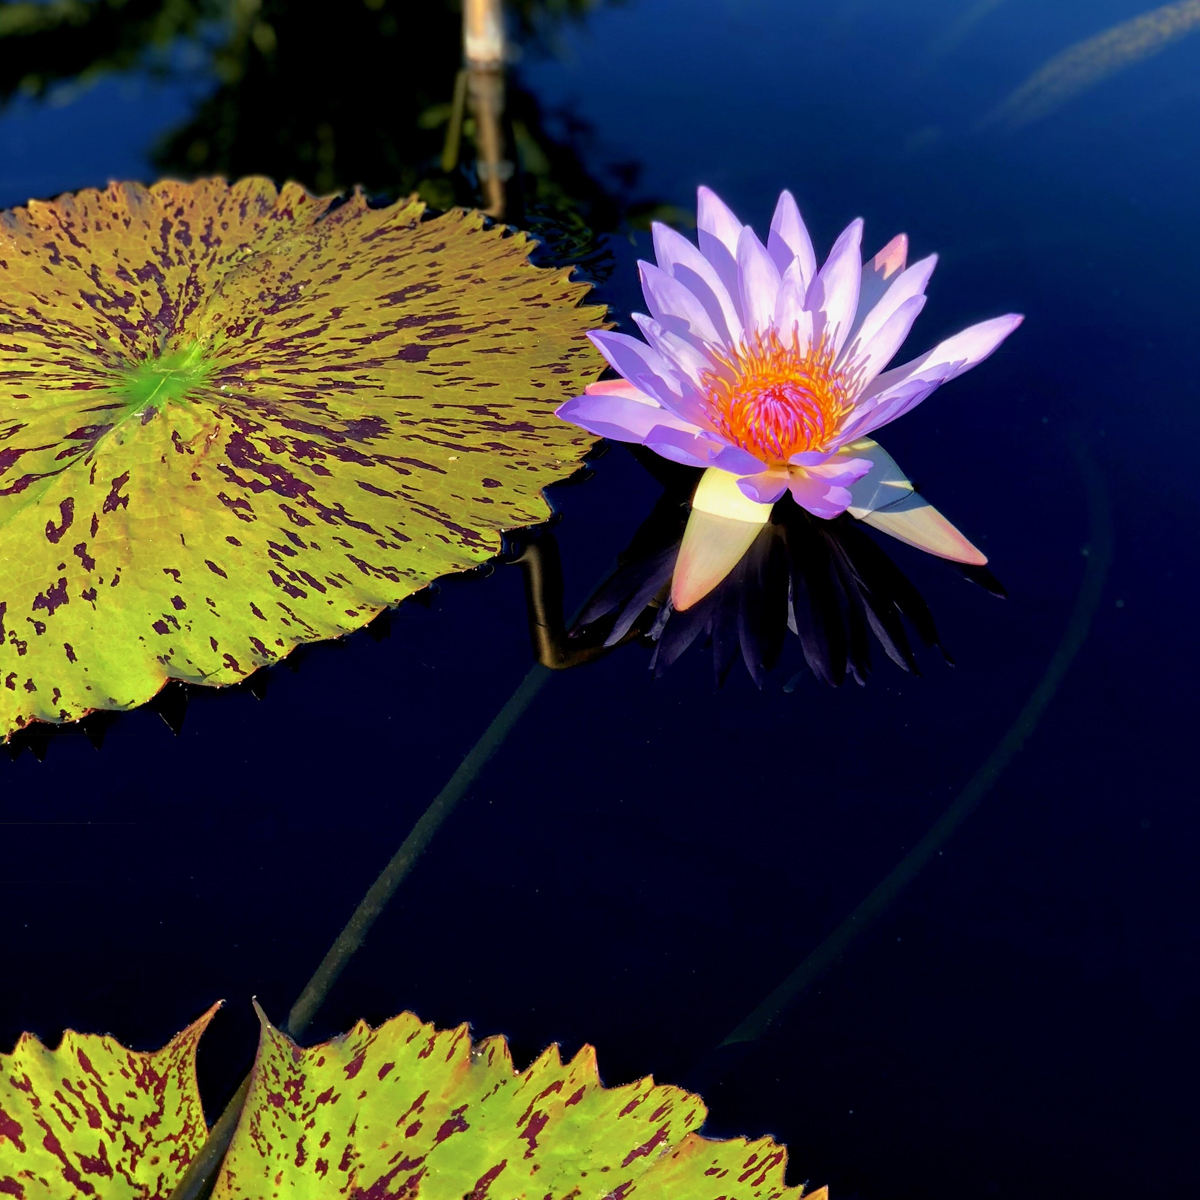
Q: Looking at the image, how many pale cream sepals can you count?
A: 2